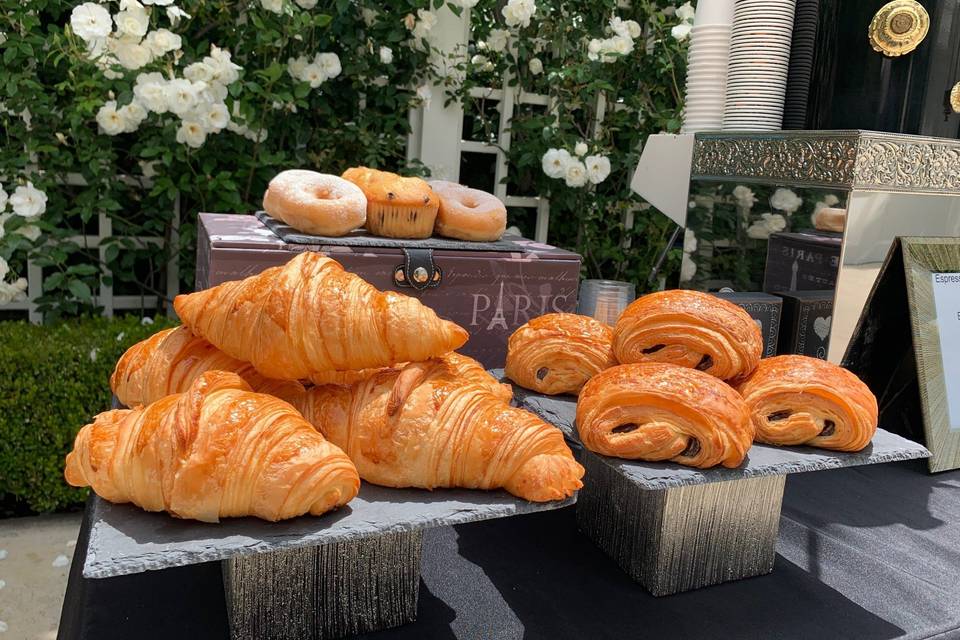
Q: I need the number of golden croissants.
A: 5